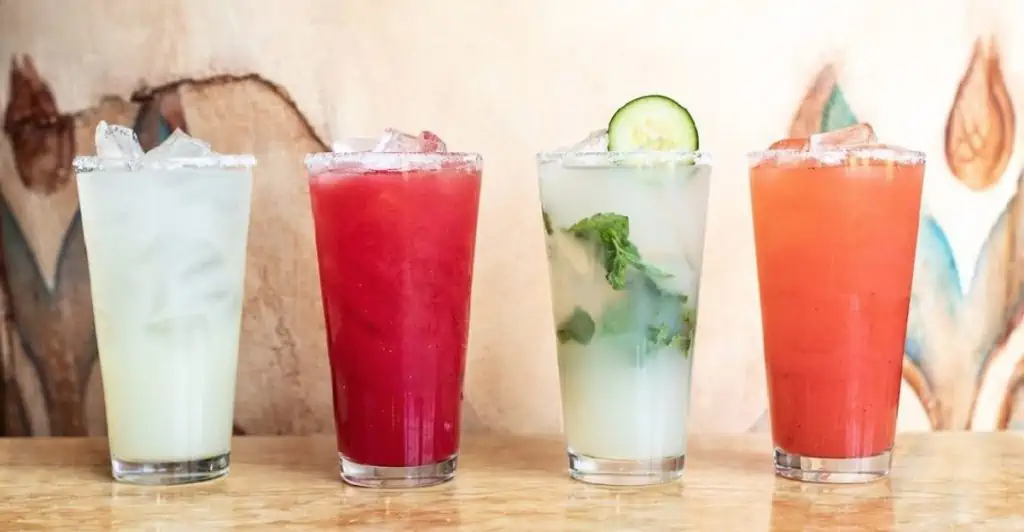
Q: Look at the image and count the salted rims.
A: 4